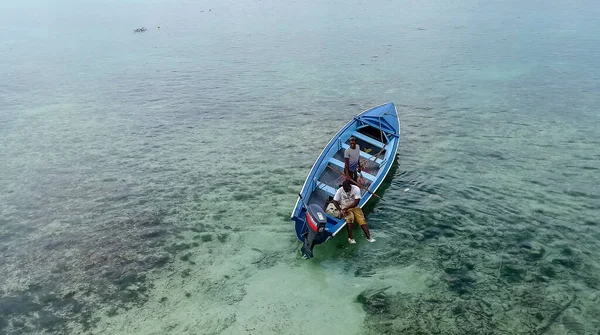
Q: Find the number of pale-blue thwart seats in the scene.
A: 4